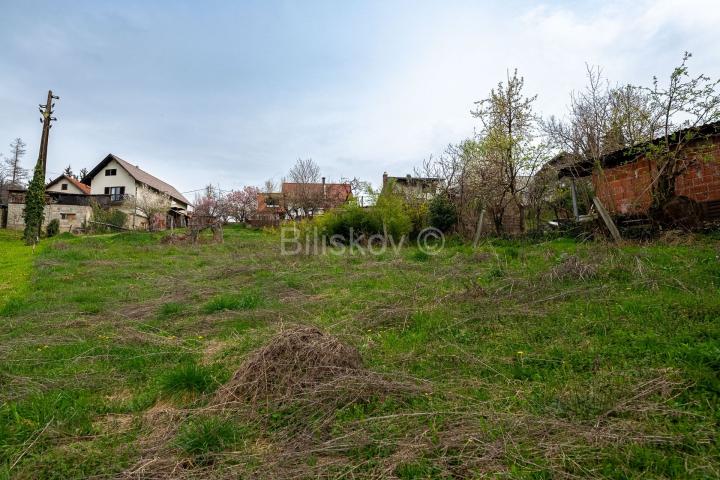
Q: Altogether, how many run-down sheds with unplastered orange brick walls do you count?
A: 1